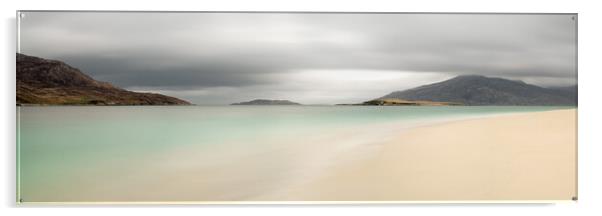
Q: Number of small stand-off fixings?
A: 4